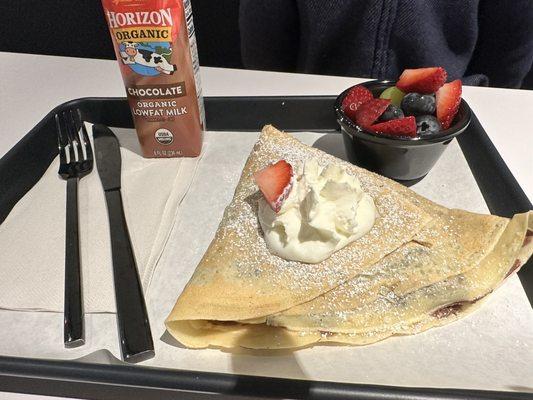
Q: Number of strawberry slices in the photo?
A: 6